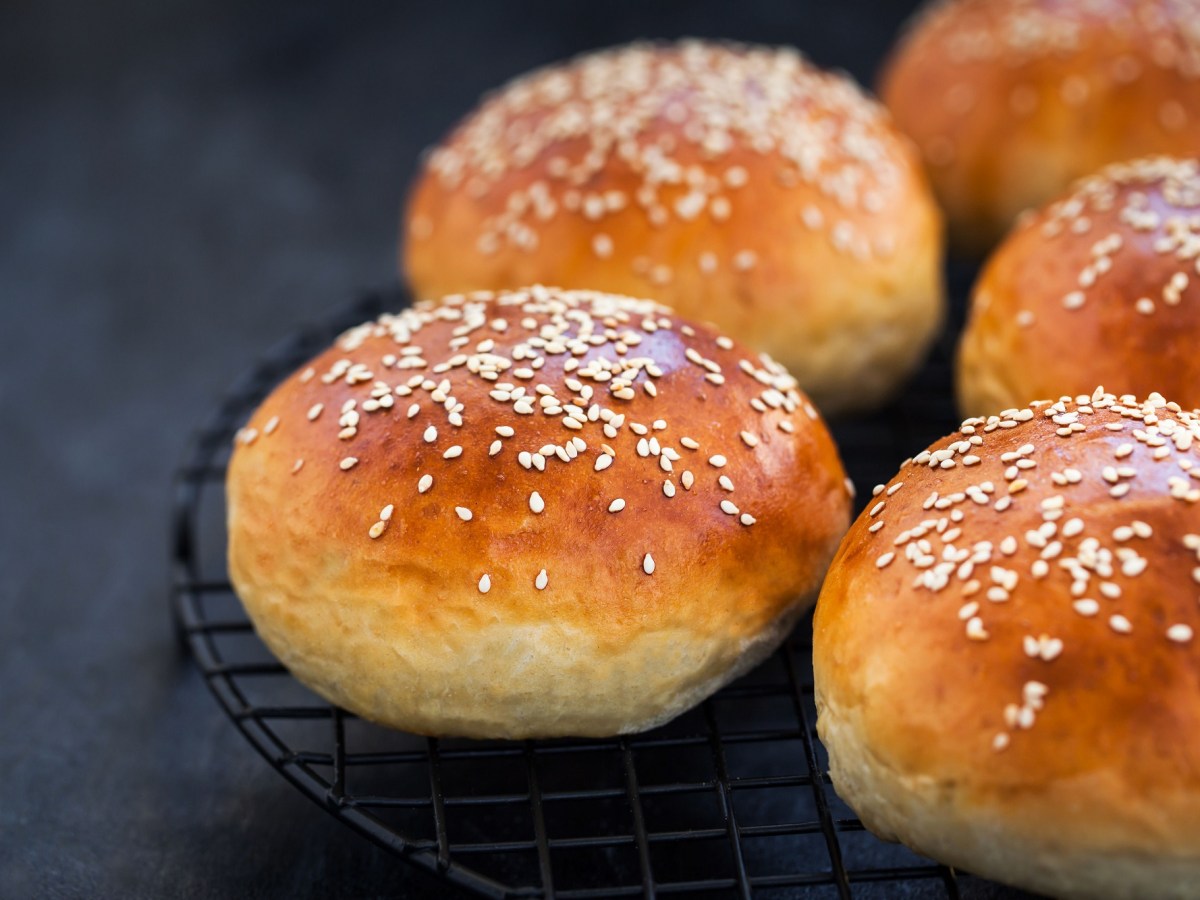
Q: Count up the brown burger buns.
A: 5